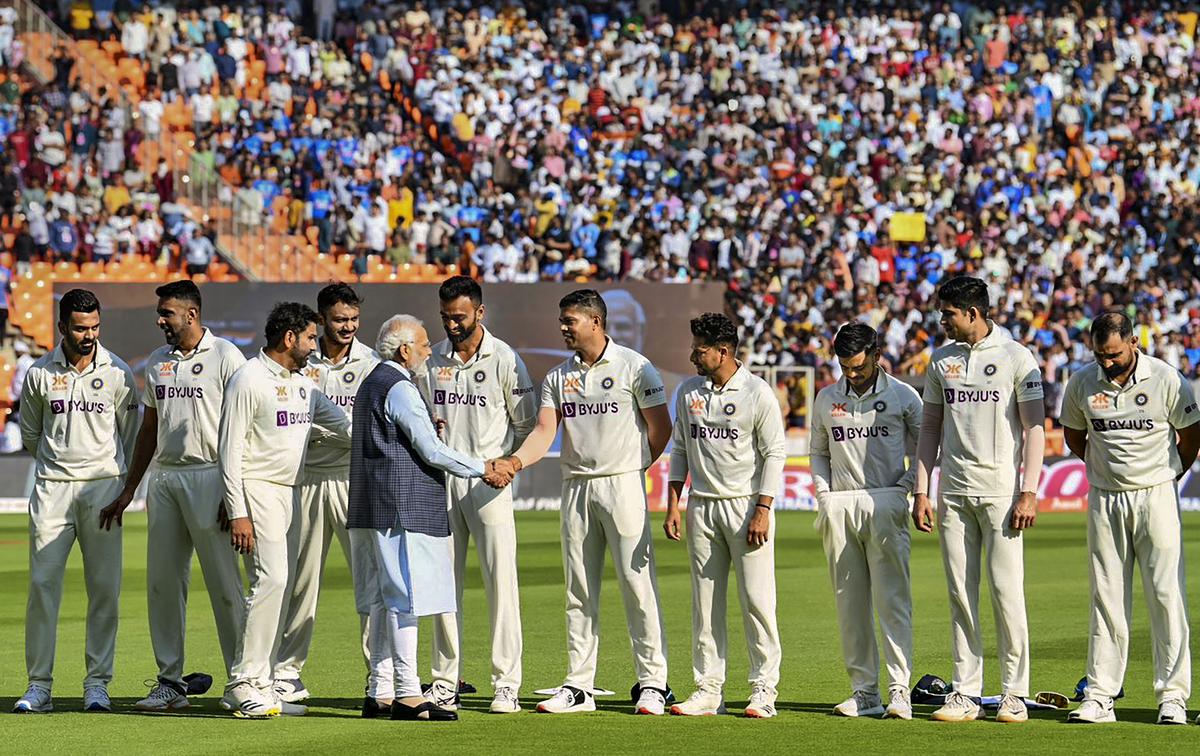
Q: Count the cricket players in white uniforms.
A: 10